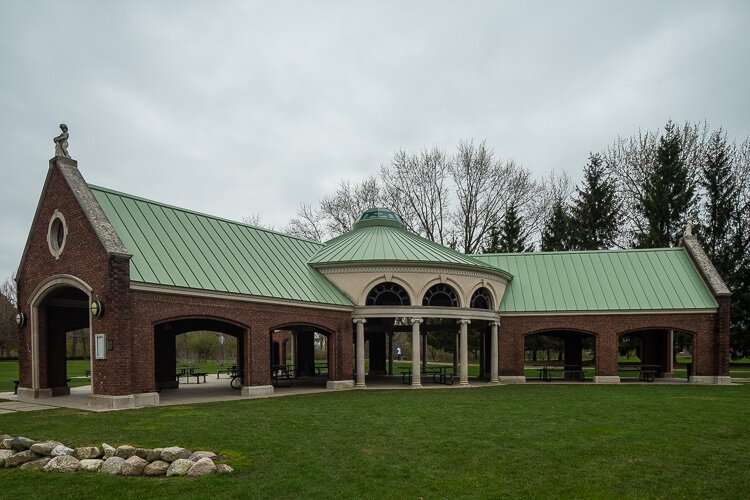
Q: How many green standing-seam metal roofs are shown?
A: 3